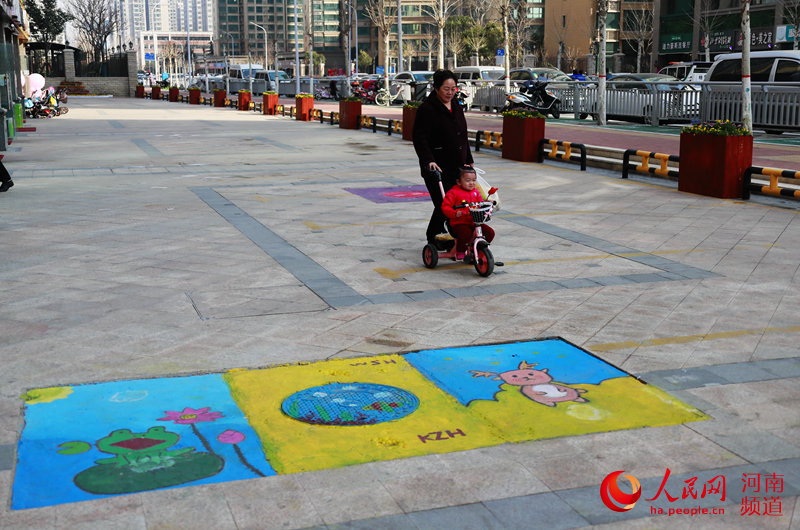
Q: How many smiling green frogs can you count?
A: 1